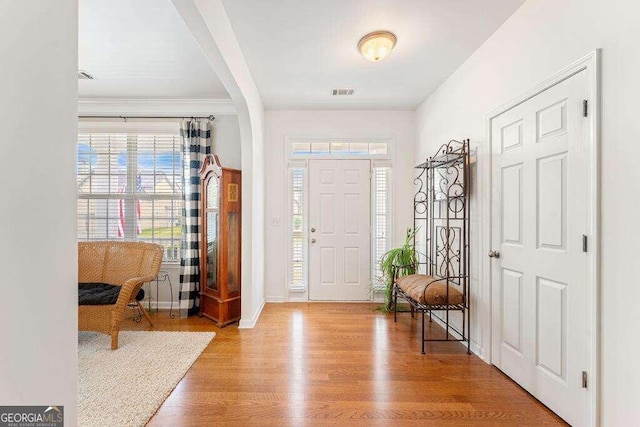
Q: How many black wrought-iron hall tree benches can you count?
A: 1